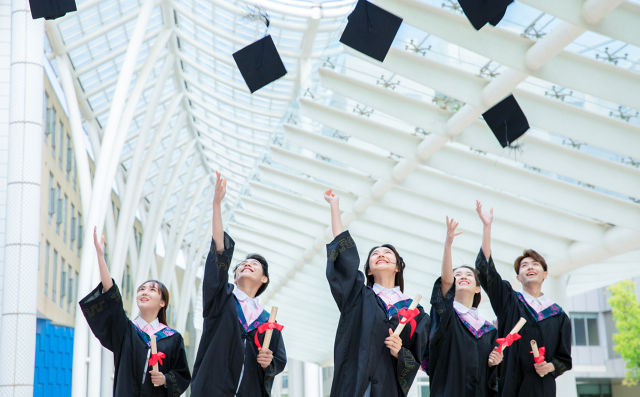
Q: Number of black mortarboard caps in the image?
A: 5